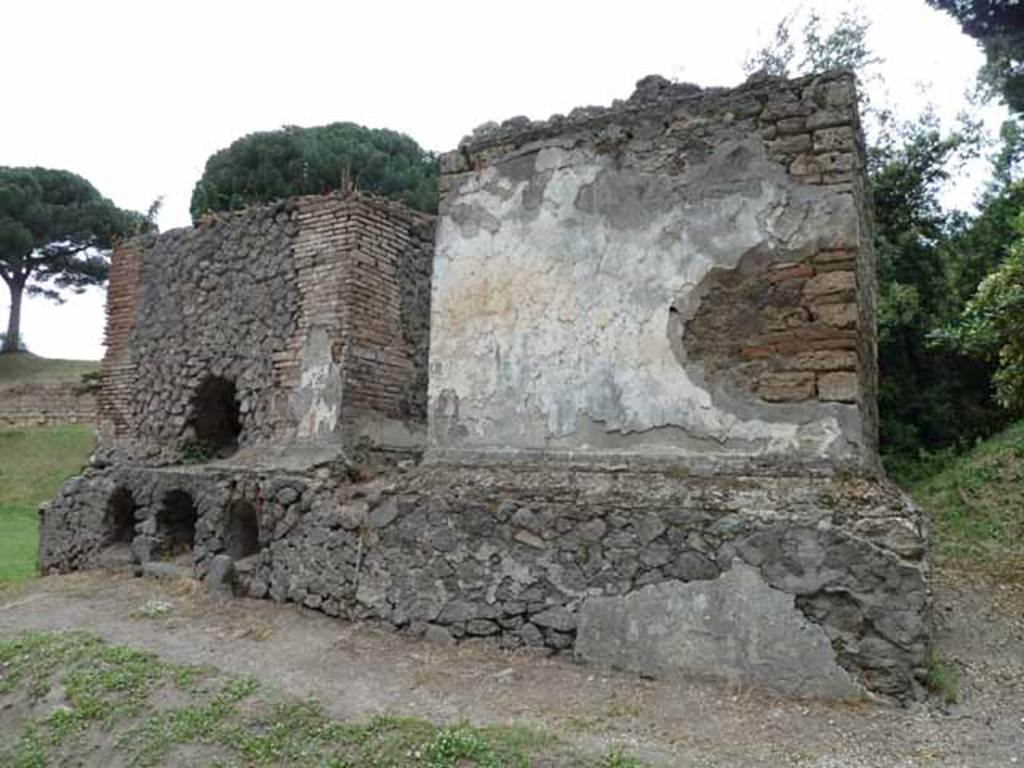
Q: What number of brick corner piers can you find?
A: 2